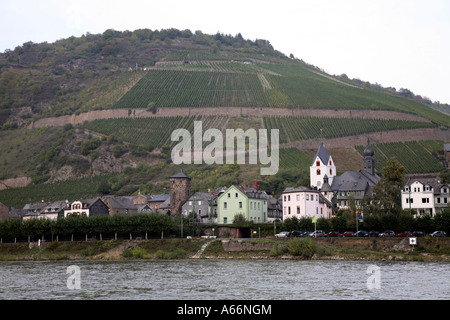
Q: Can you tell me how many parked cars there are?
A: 12